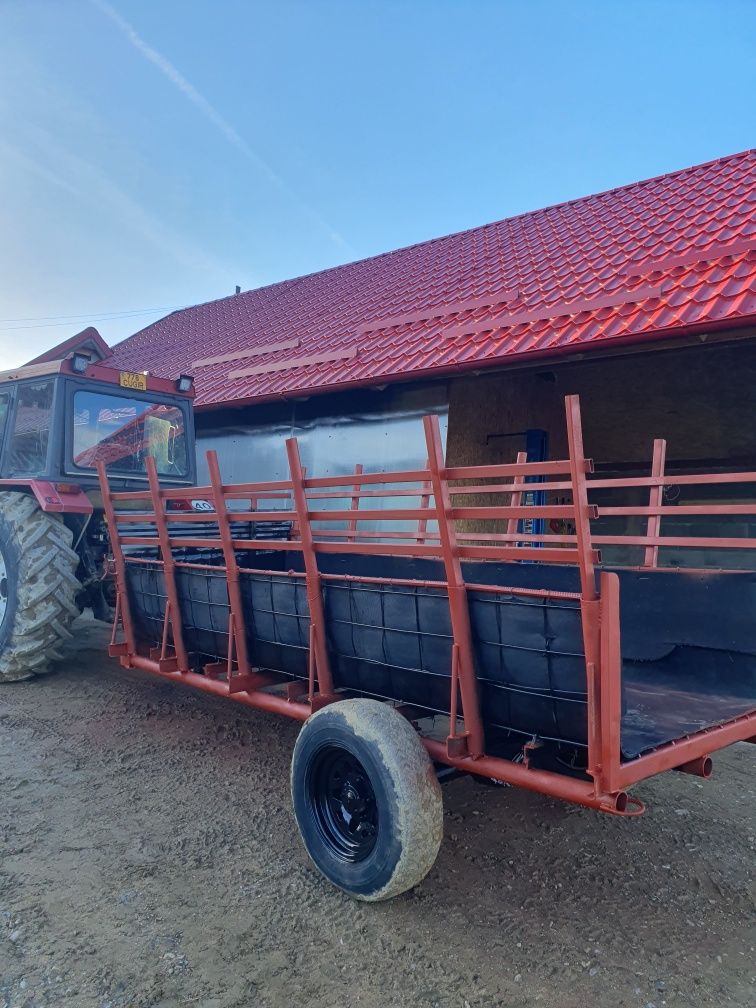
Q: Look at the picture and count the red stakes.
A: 11